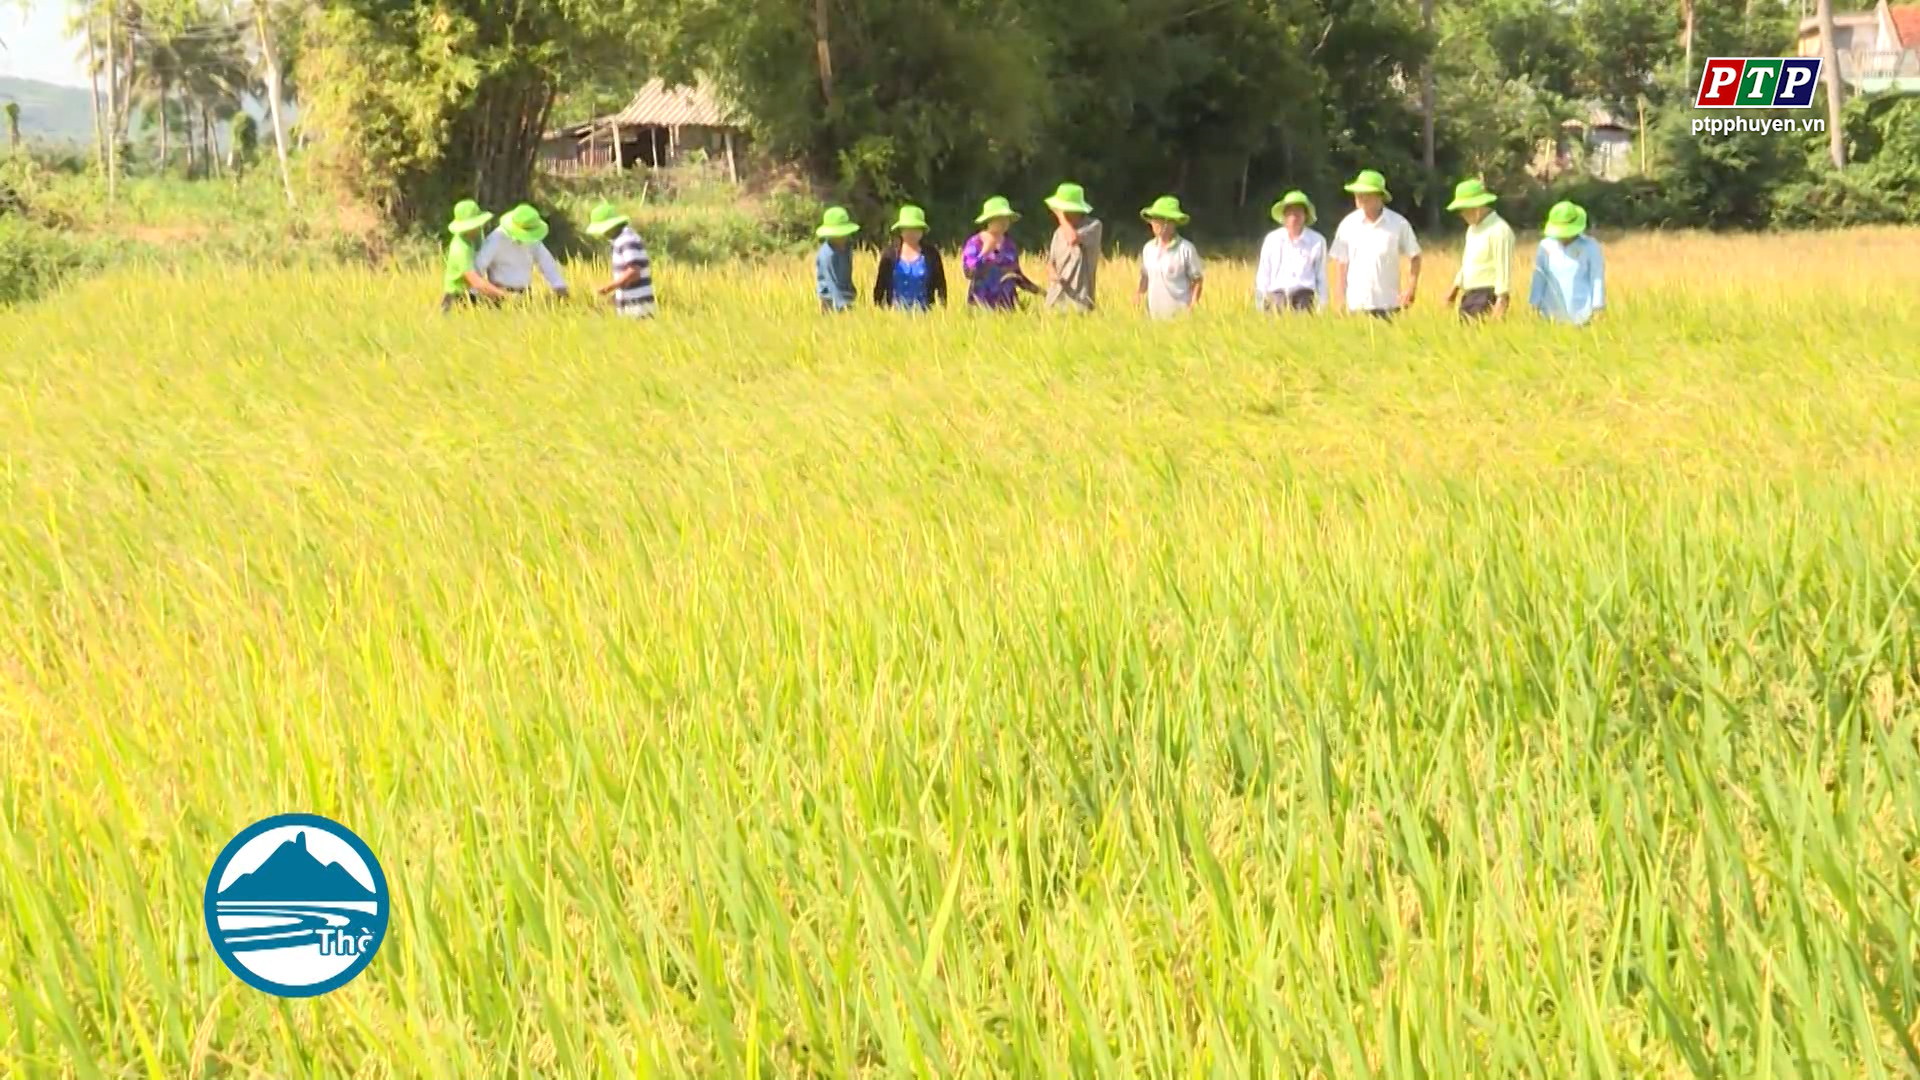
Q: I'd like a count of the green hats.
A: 12